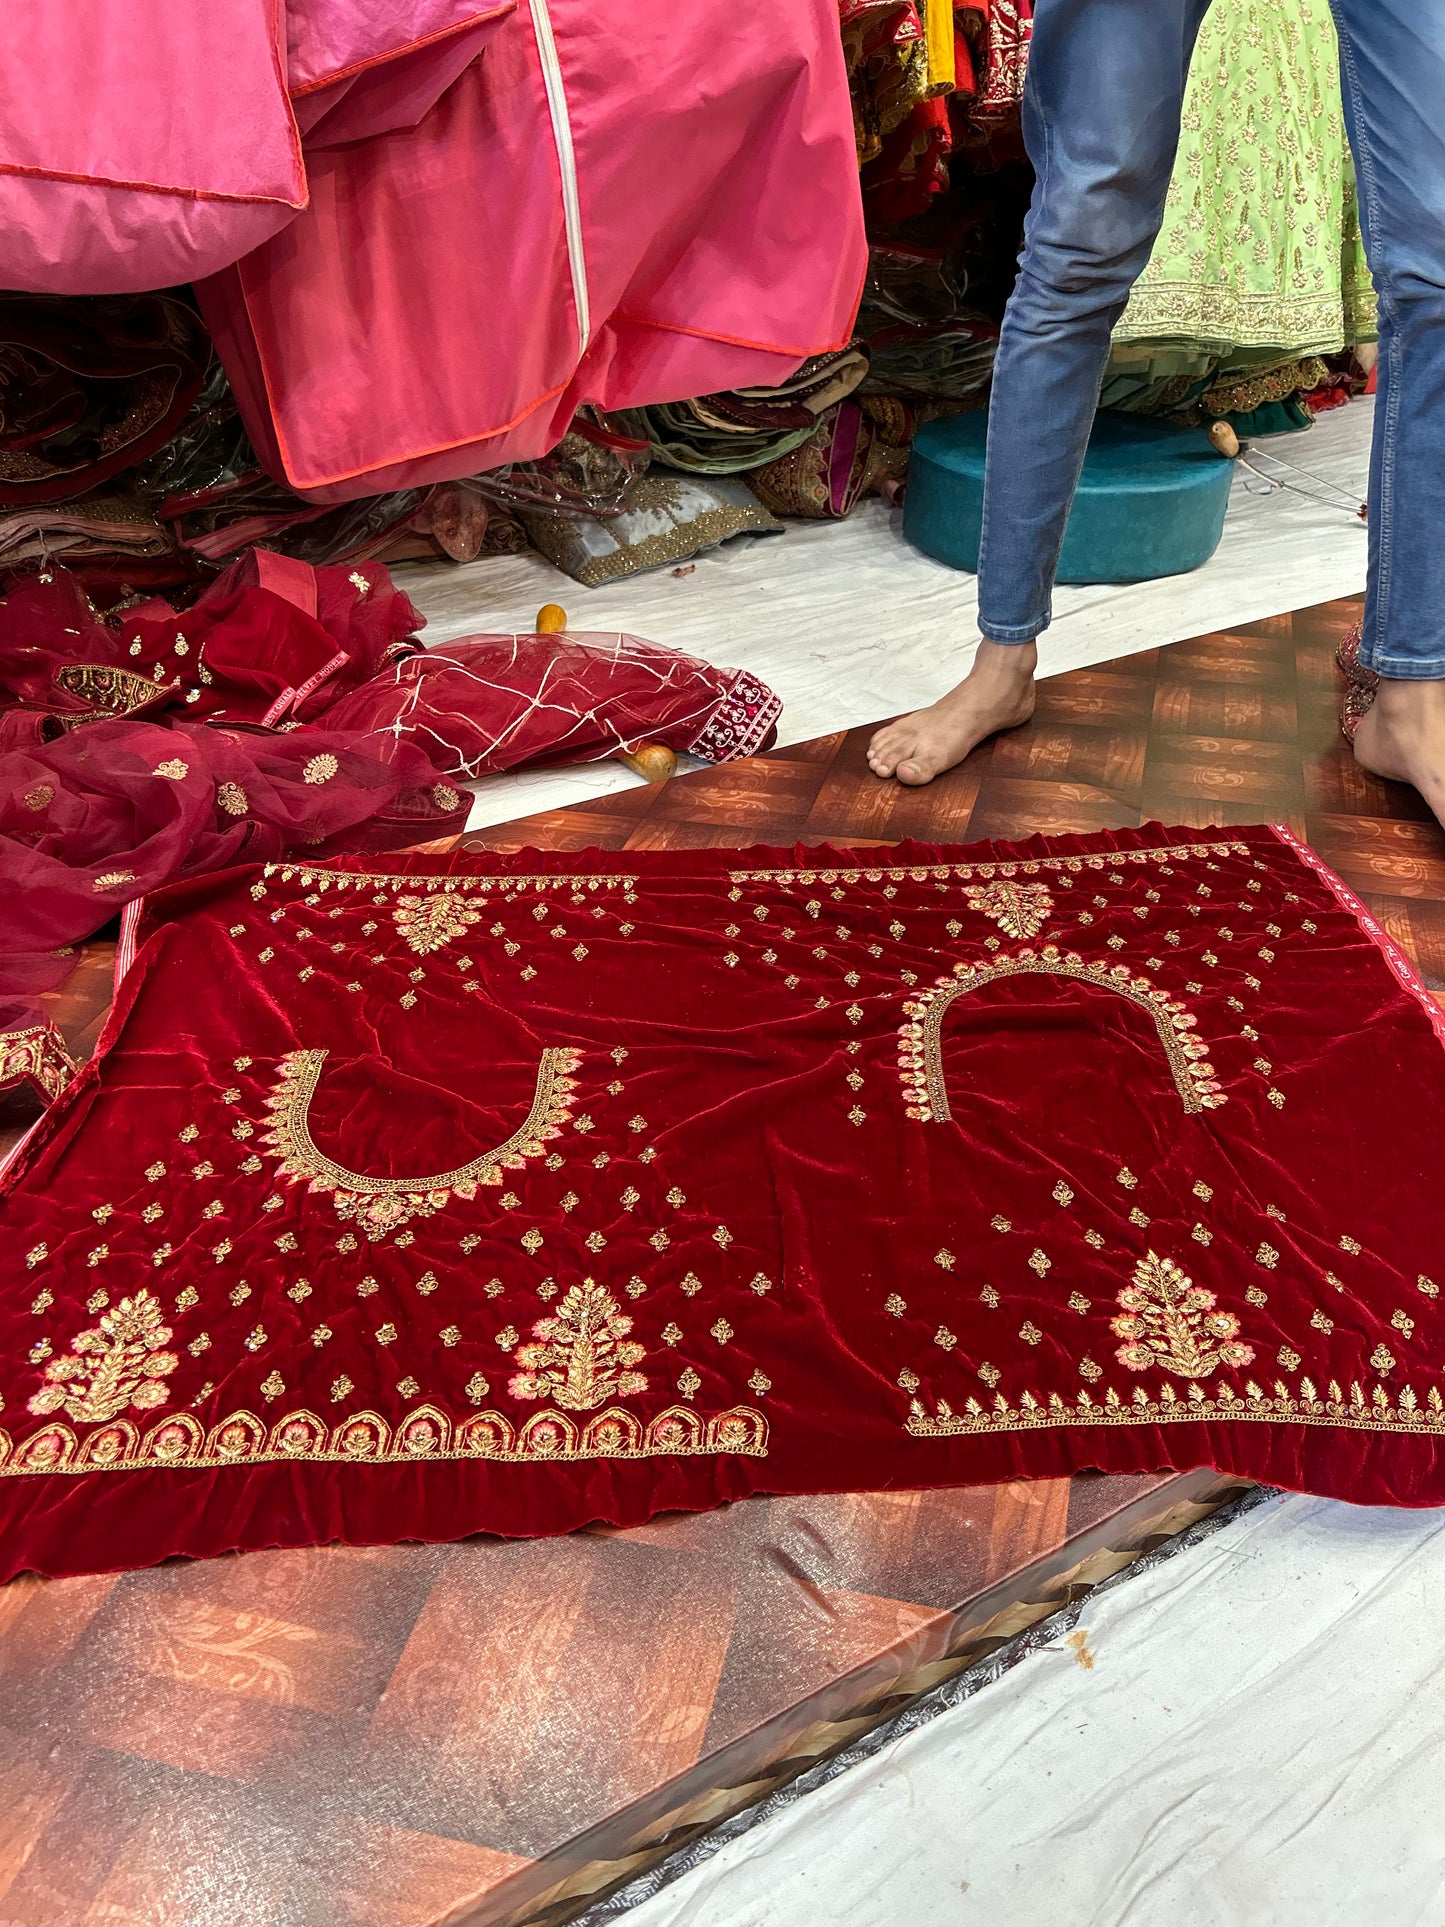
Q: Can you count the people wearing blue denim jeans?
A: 1